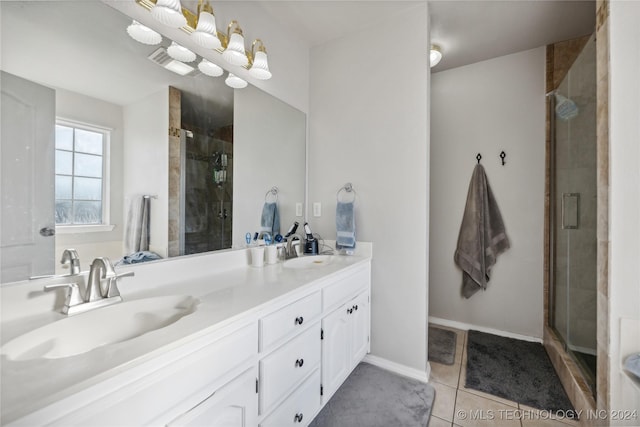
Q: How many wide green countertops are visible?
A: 0